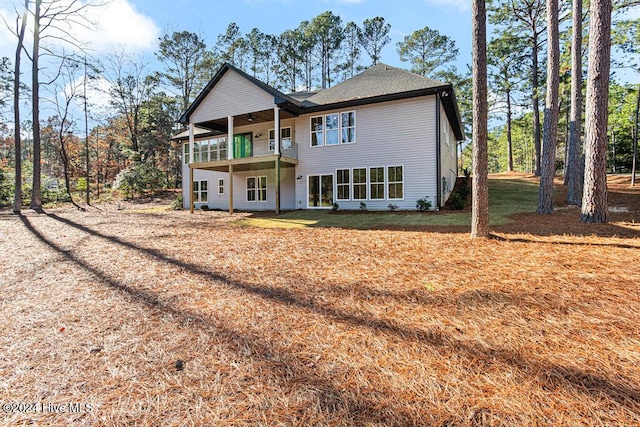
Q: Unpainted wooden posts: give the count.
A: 3